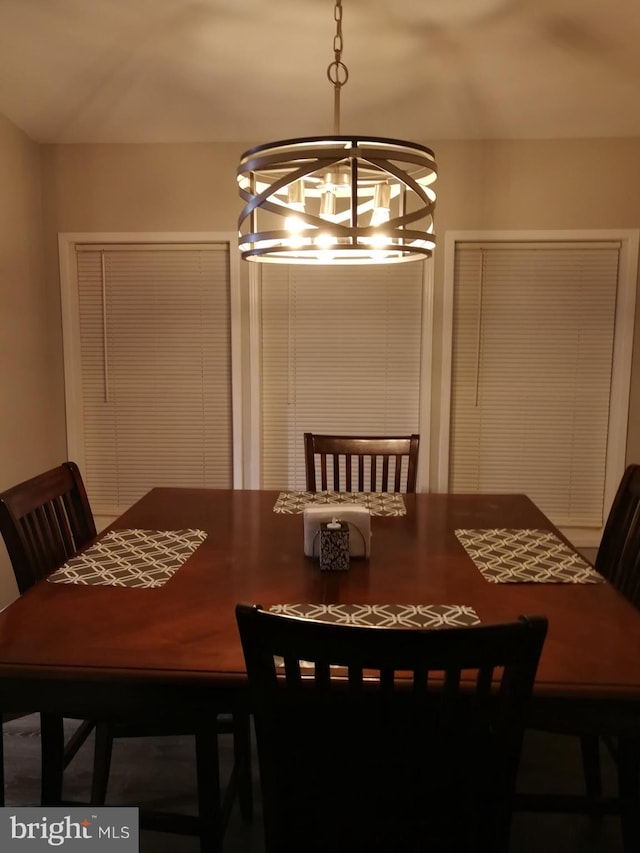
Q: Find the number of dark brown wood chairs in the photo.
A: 4